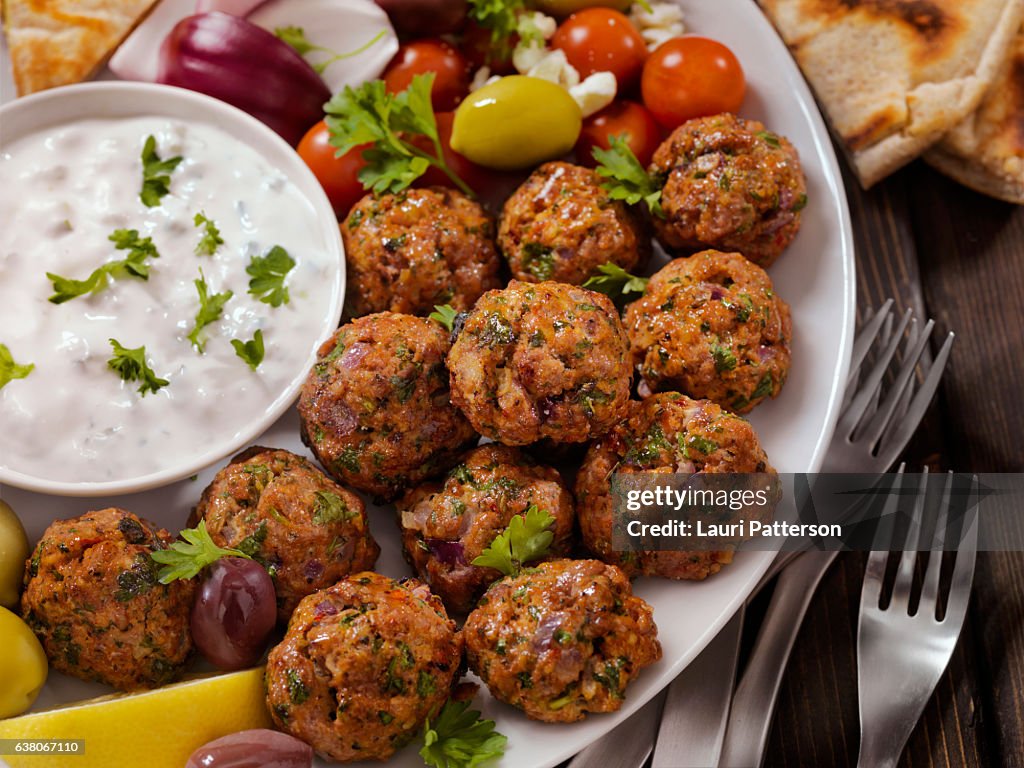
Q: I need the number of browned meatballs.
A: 12